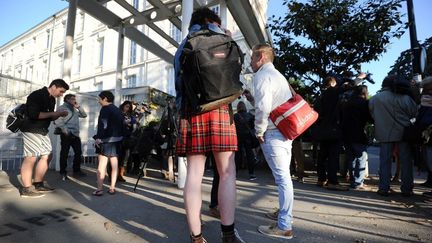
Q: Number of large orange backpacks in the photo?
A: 0